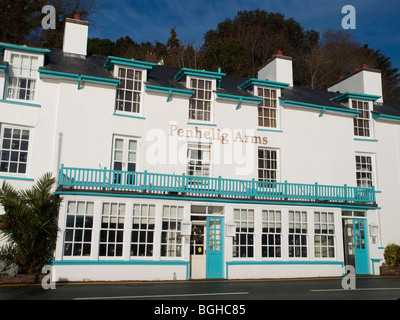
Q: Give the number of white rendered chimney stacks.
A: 3